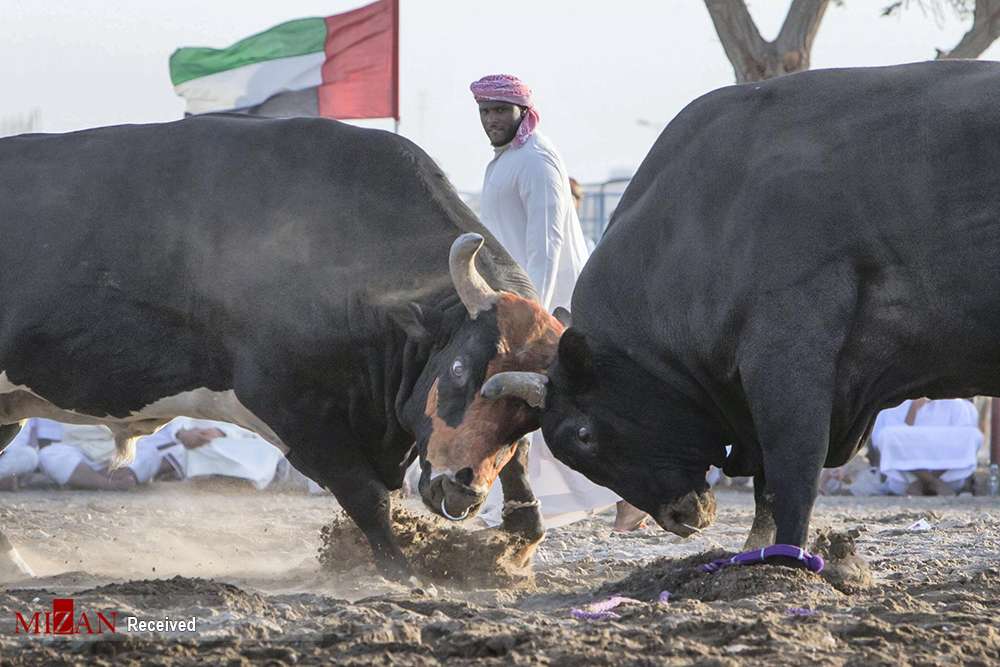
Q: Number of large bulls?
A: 2